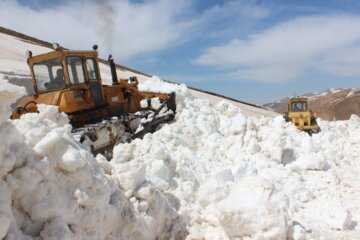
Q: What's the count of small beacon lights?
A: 3